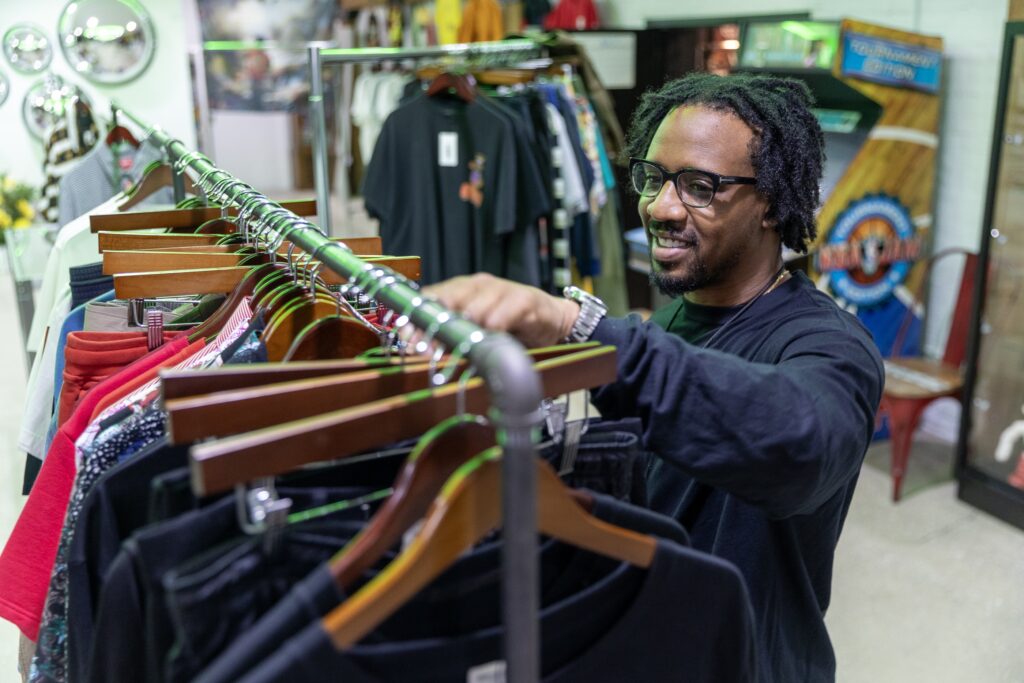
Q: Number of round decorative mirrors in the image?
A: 4